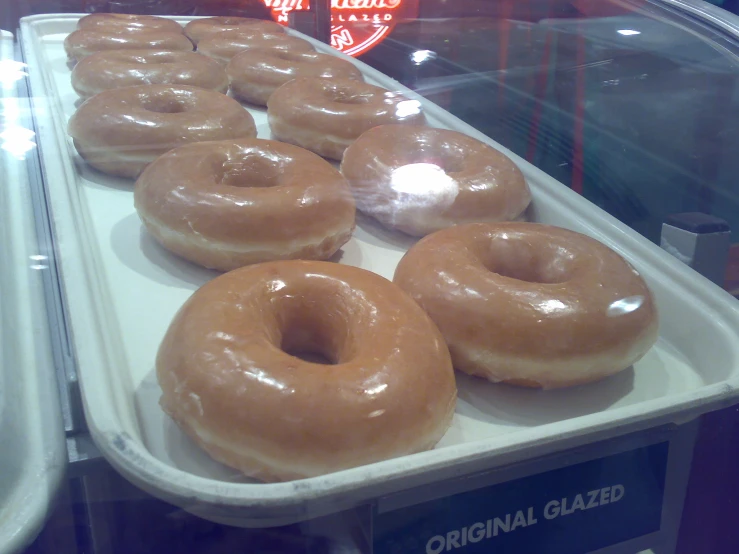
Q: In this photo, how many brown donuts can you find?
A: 12